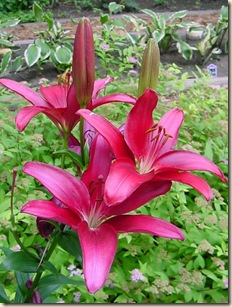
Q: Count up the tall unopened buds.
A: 2